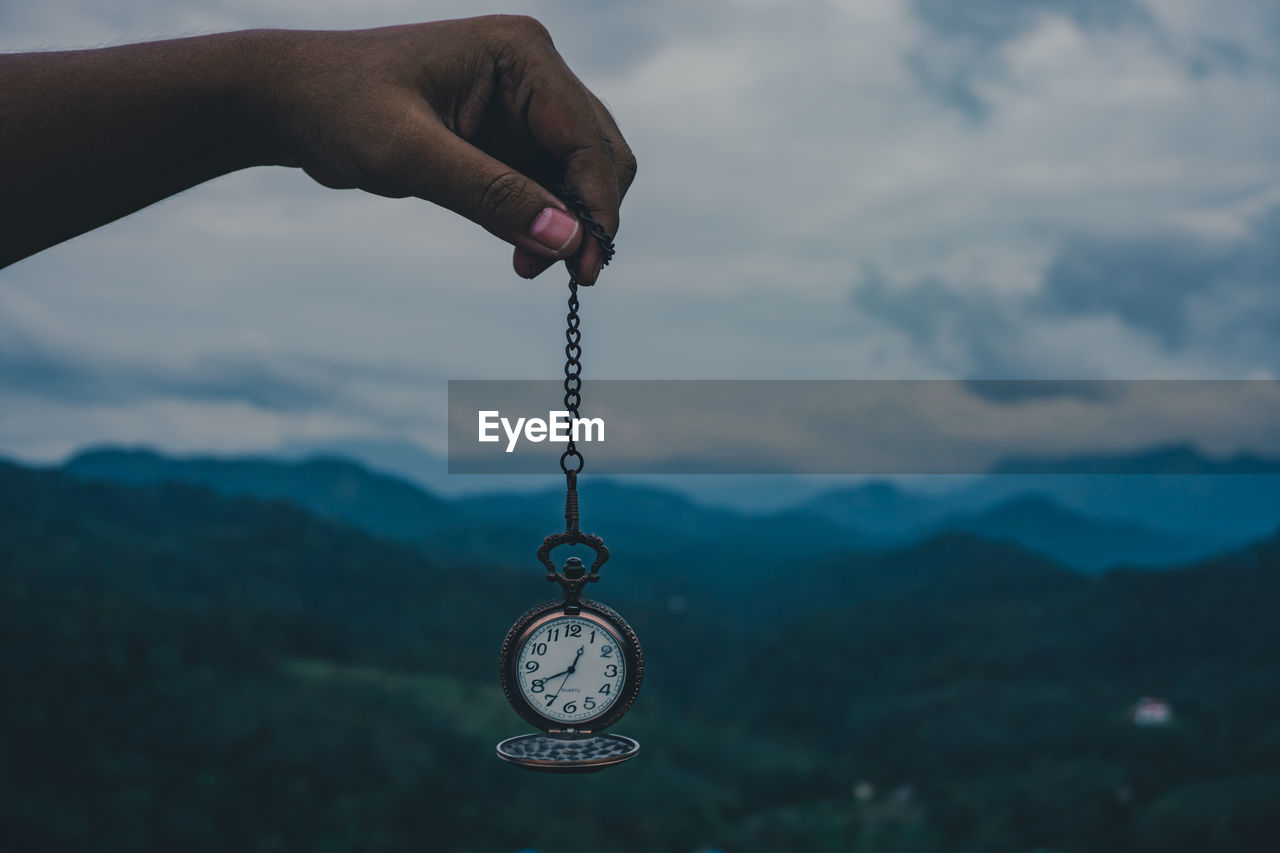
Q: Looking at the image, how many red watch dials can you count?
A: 0